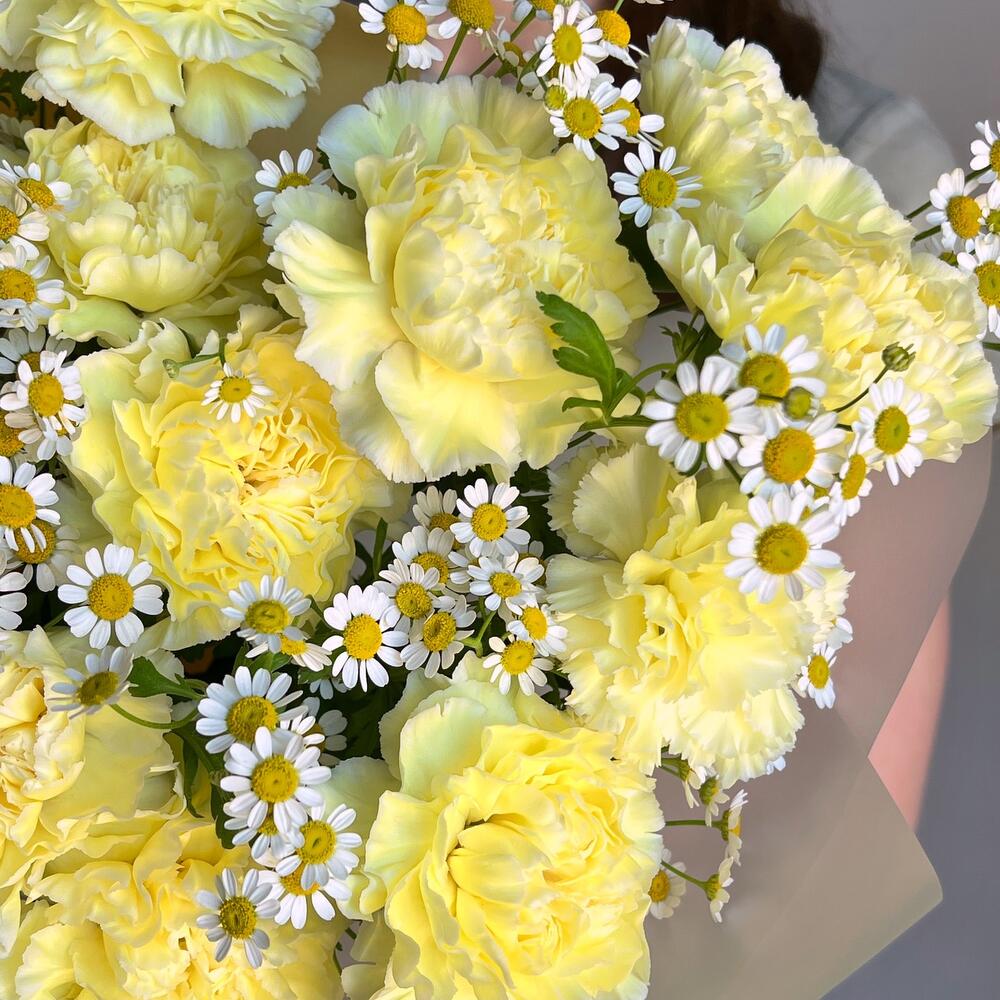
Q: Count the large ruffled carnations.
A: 10